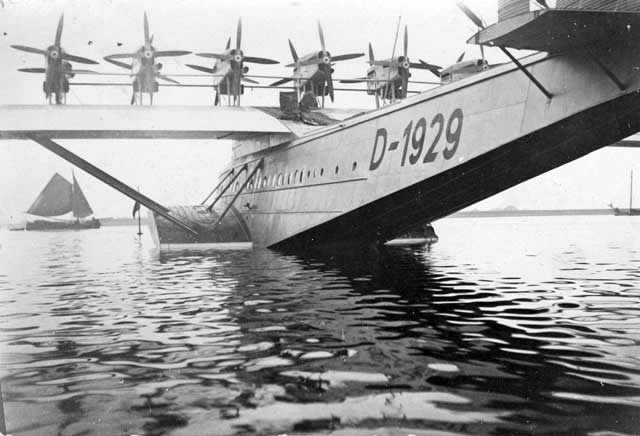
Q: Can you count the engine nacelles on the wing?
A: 6